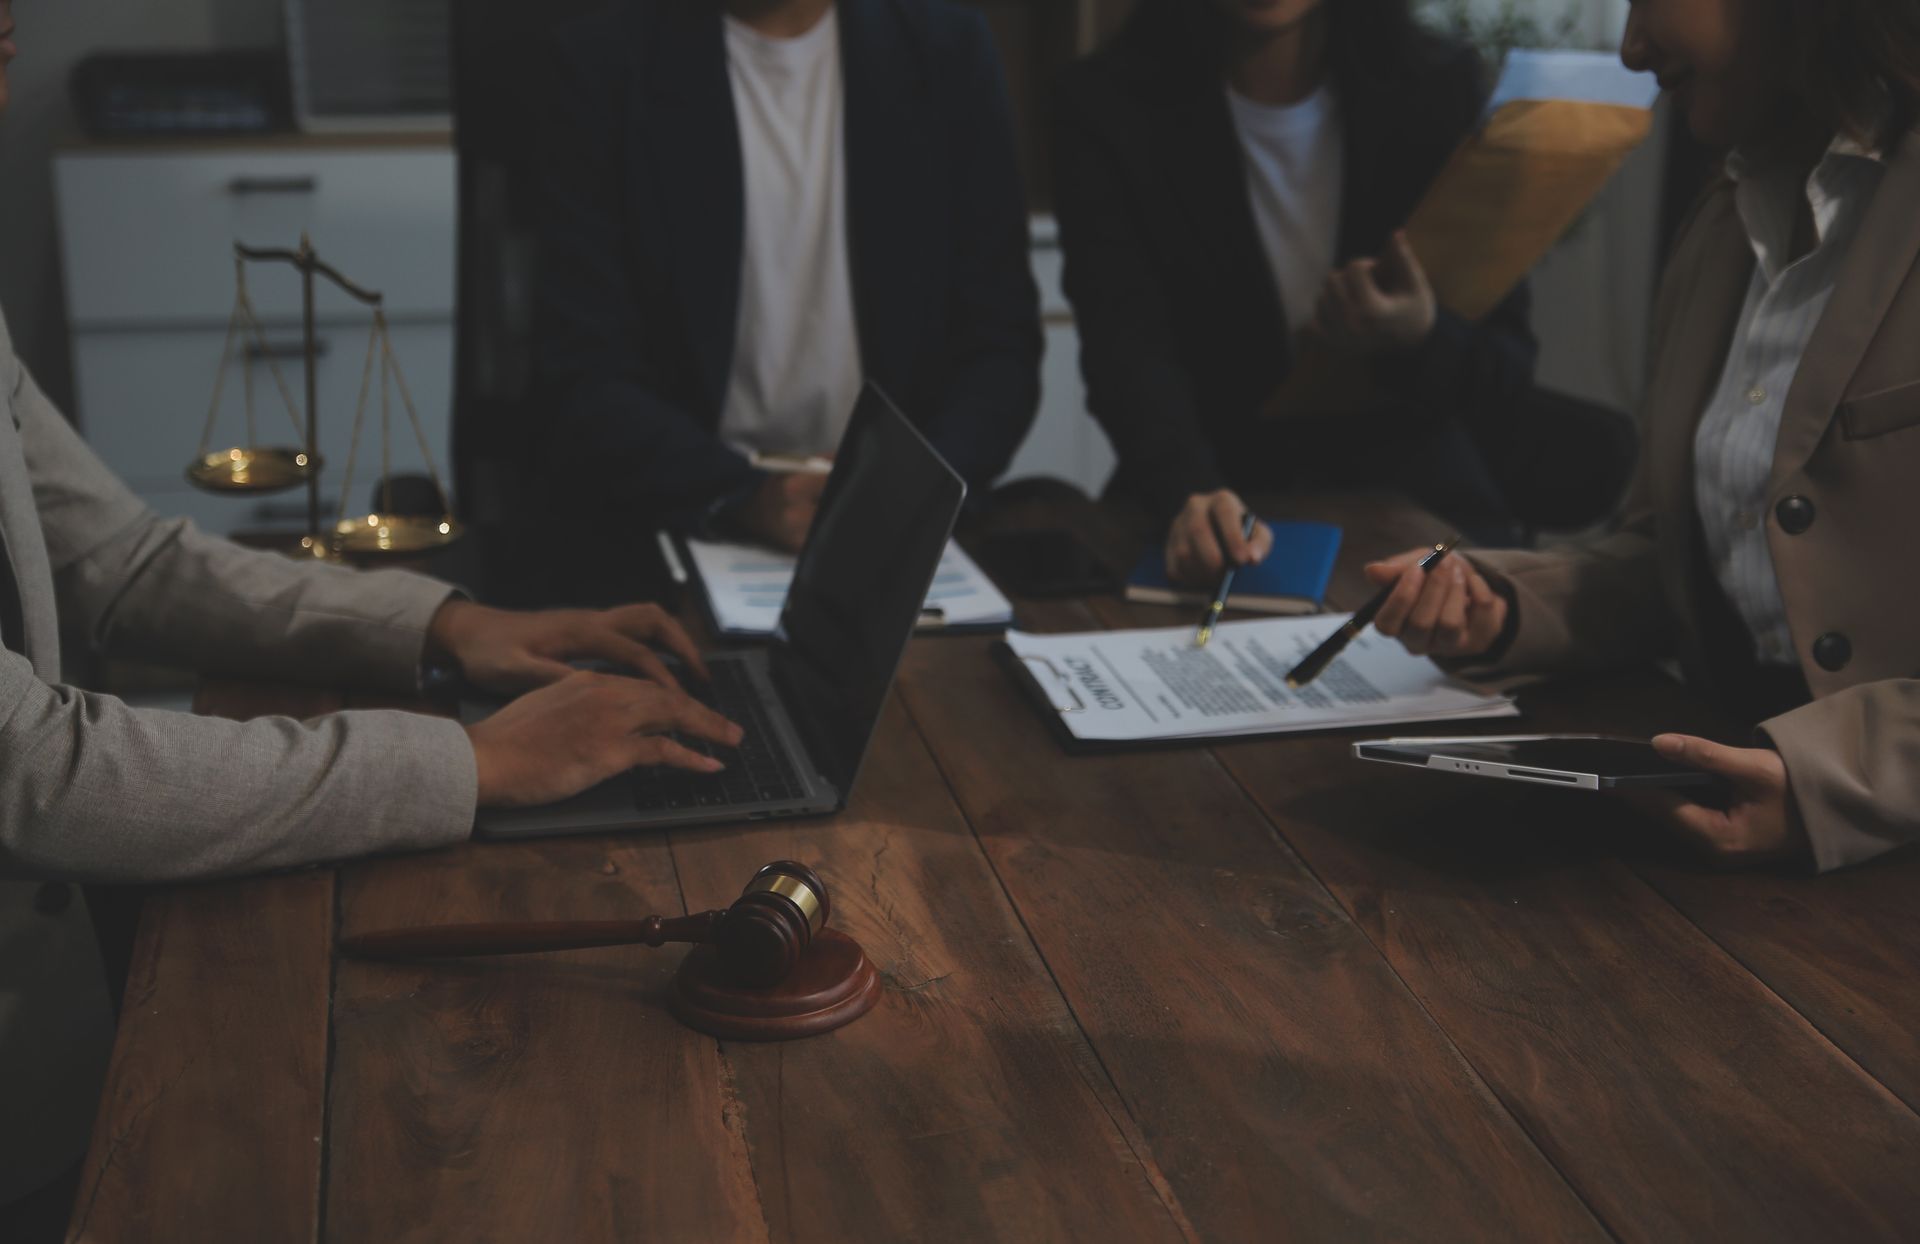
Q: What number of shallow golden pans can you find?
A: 2